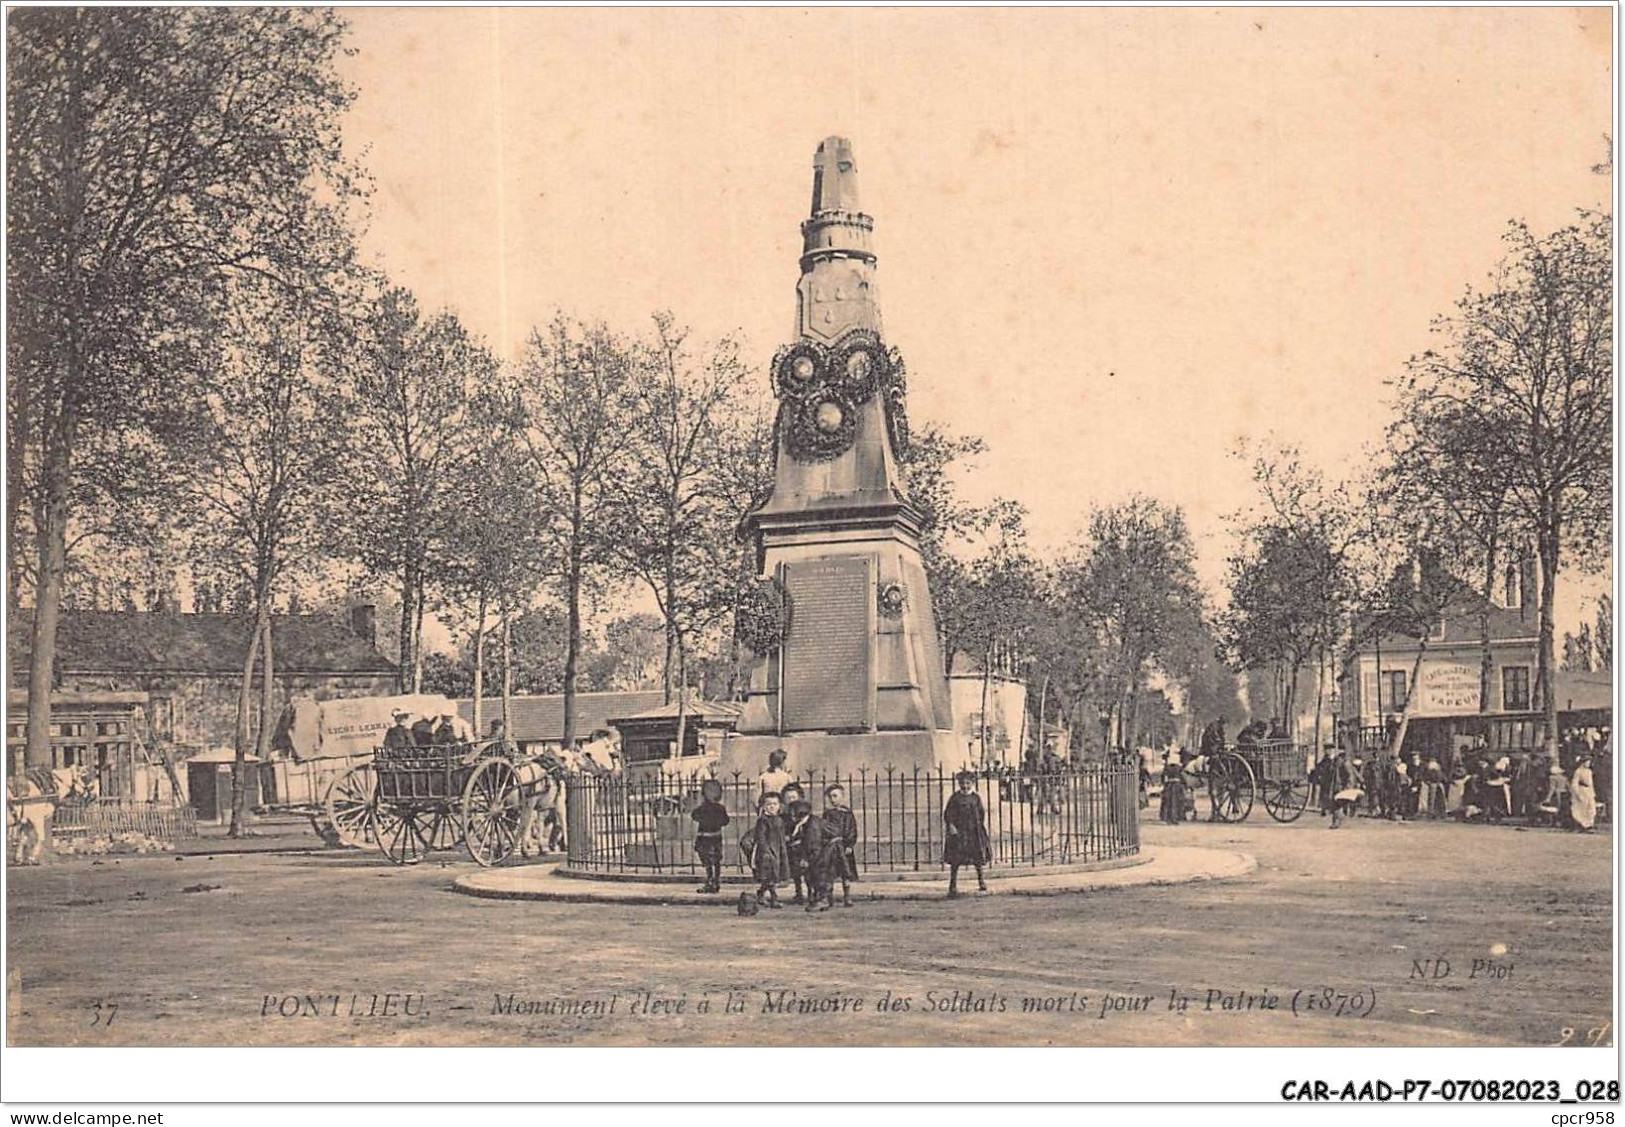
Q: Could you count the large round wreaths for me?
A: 3